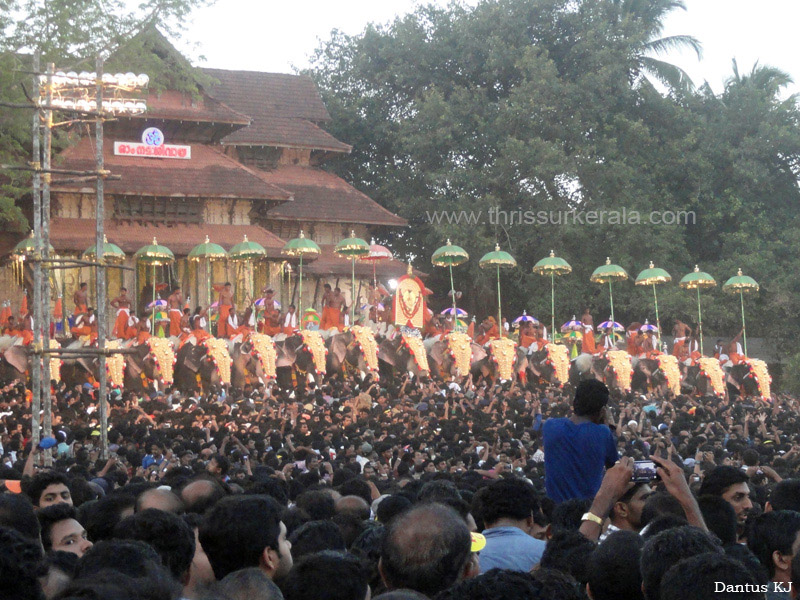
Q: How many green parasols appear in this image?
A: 14